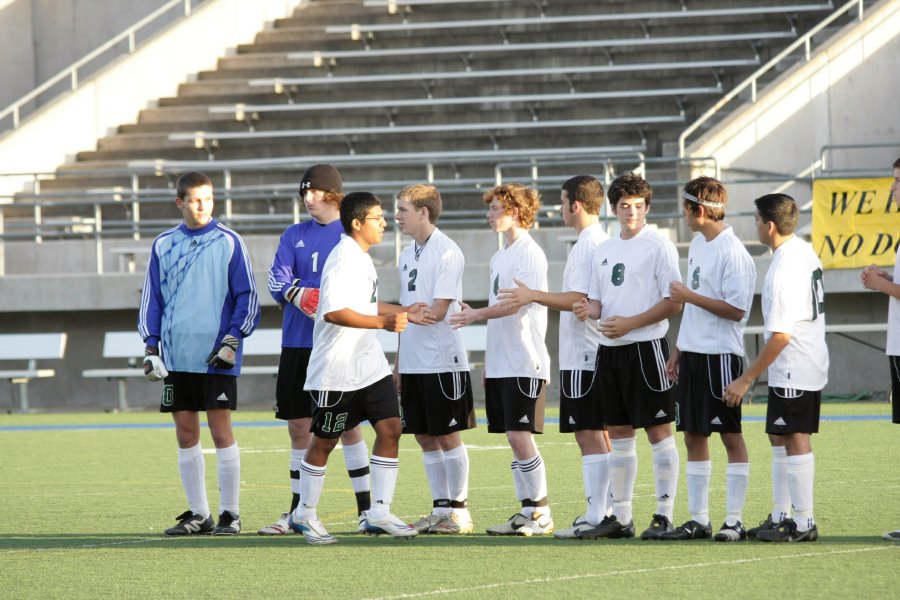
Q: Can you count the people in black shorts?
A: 10